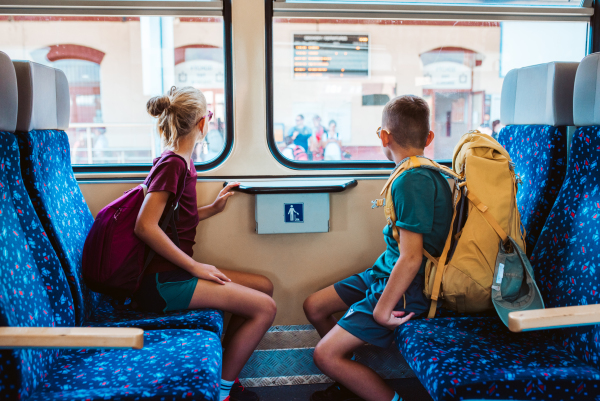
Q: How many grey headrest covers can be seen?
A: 4